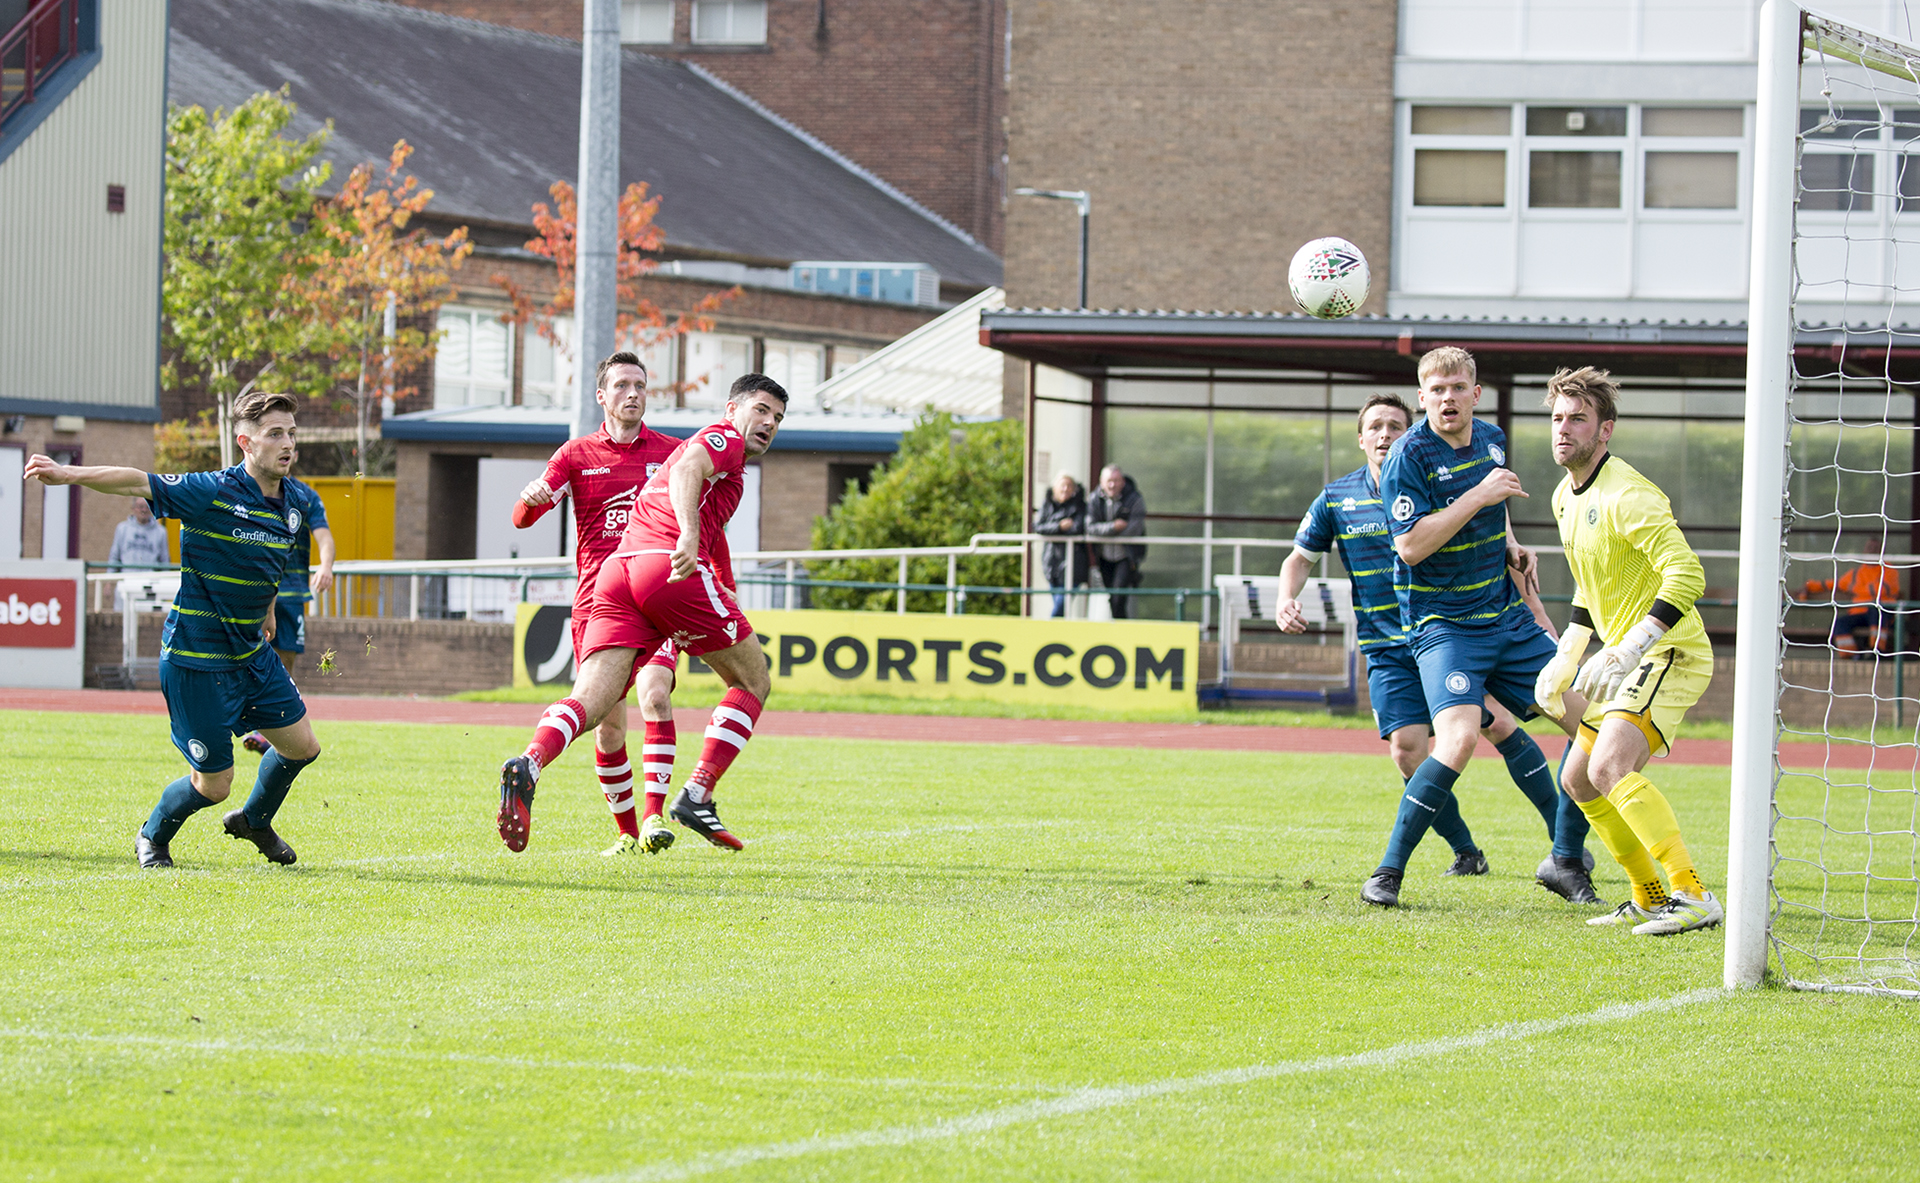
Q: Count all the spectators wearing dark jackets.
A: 2